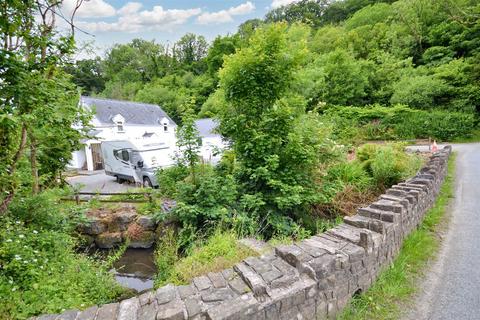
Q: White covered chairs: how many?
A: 0